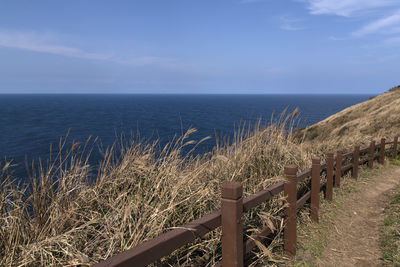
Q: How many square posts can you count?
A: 9